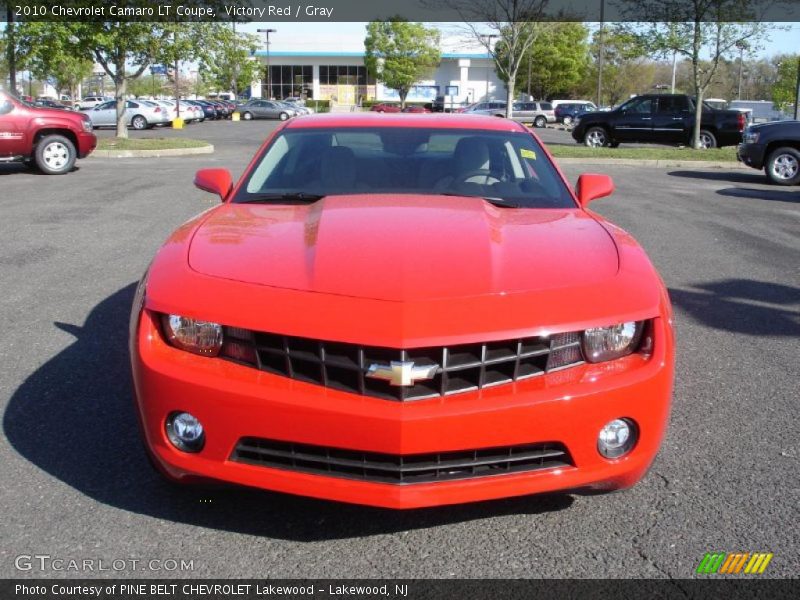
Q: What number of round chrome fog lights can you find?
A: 2